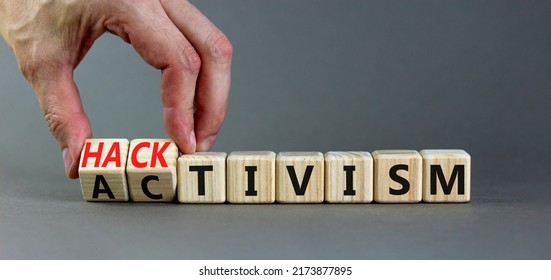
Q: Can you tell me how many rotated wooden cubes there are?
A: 2